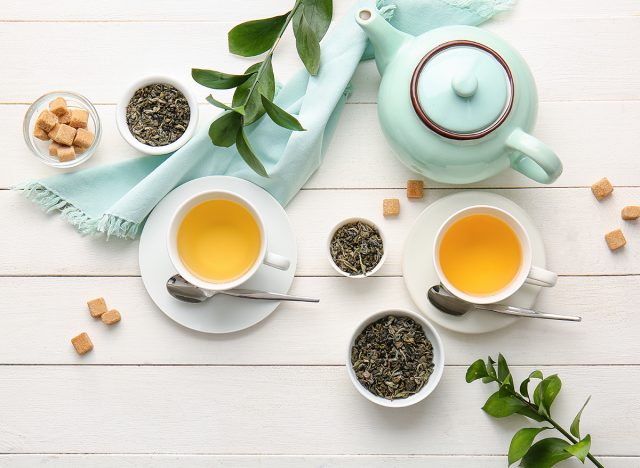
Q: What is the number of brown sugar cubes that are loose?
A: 8